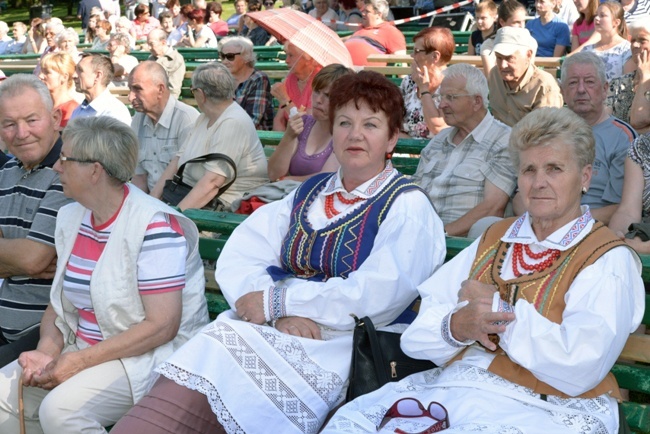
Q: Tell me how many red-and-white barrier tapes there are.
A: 1